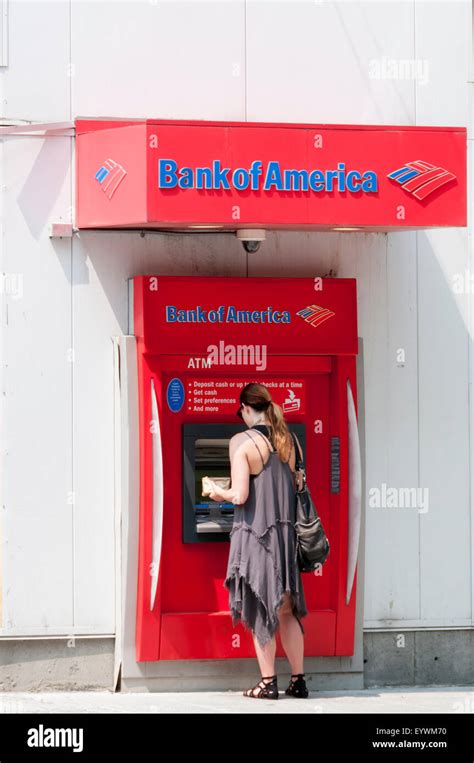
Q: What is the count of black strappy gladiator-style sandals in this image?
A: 2